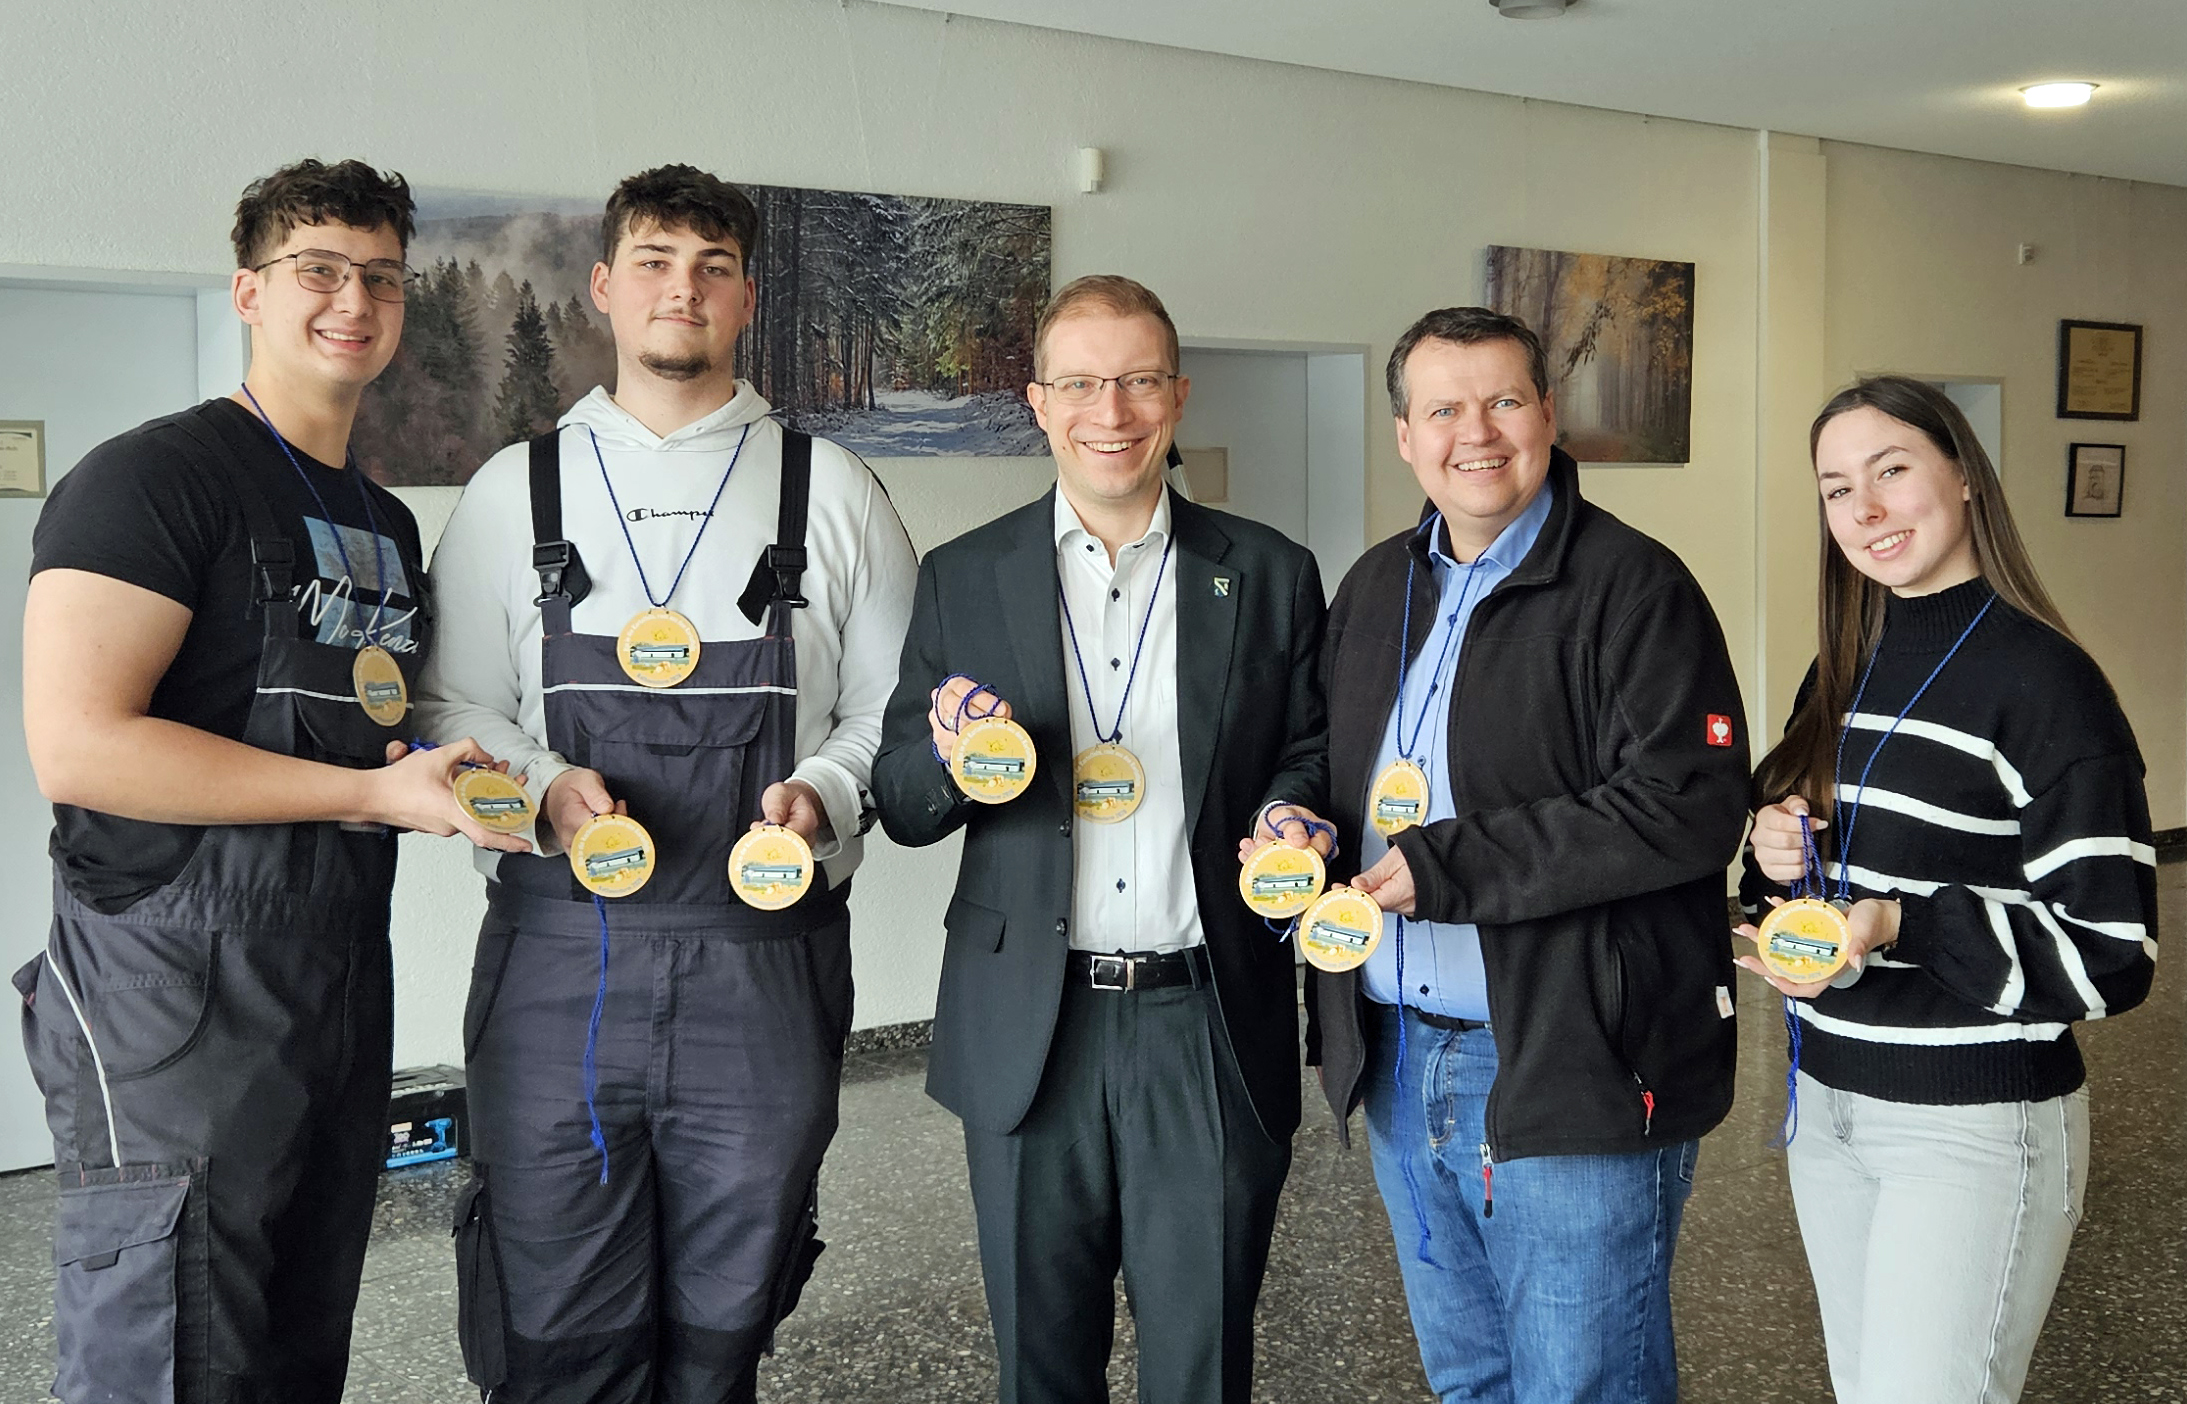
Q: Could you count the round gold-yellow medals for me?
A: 11